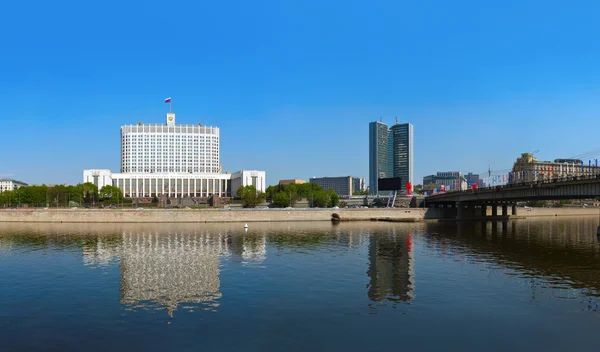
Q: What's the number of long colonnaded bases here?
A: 1